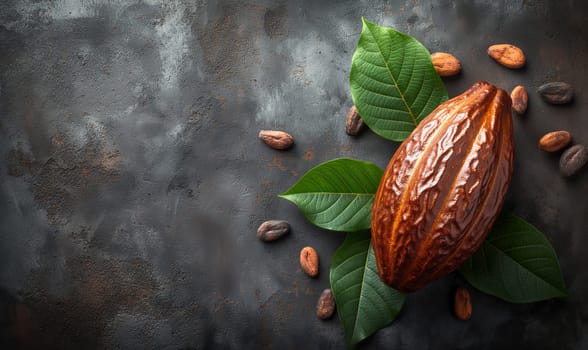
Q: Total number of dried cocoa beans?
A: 12